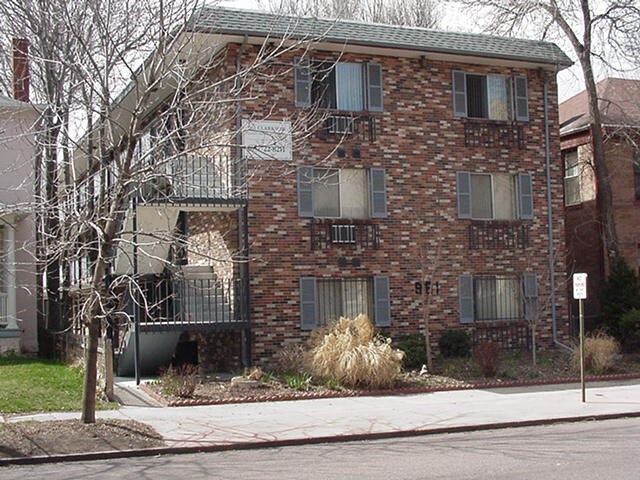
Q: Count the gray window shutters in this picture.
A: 12